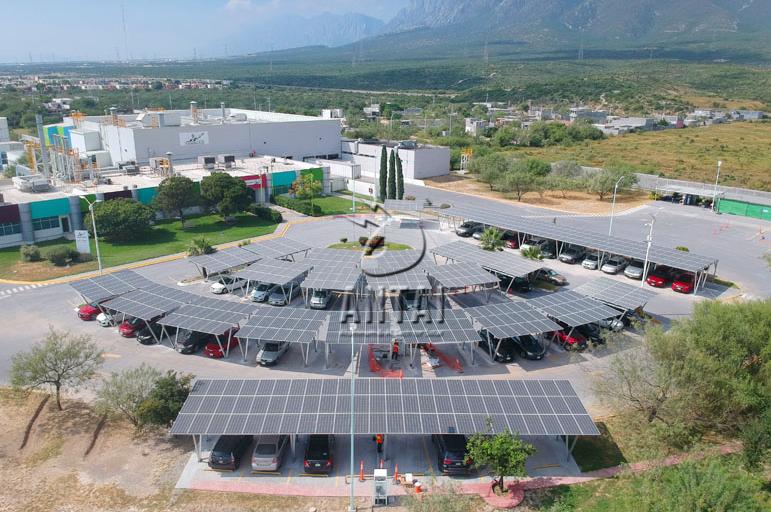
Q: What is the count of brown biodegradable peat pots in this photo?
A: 0